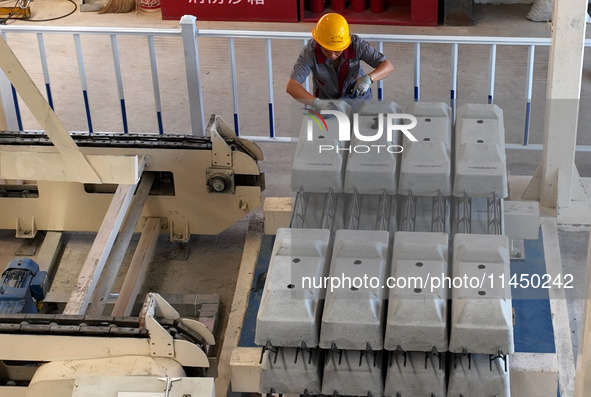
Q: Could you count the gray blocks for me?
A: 12